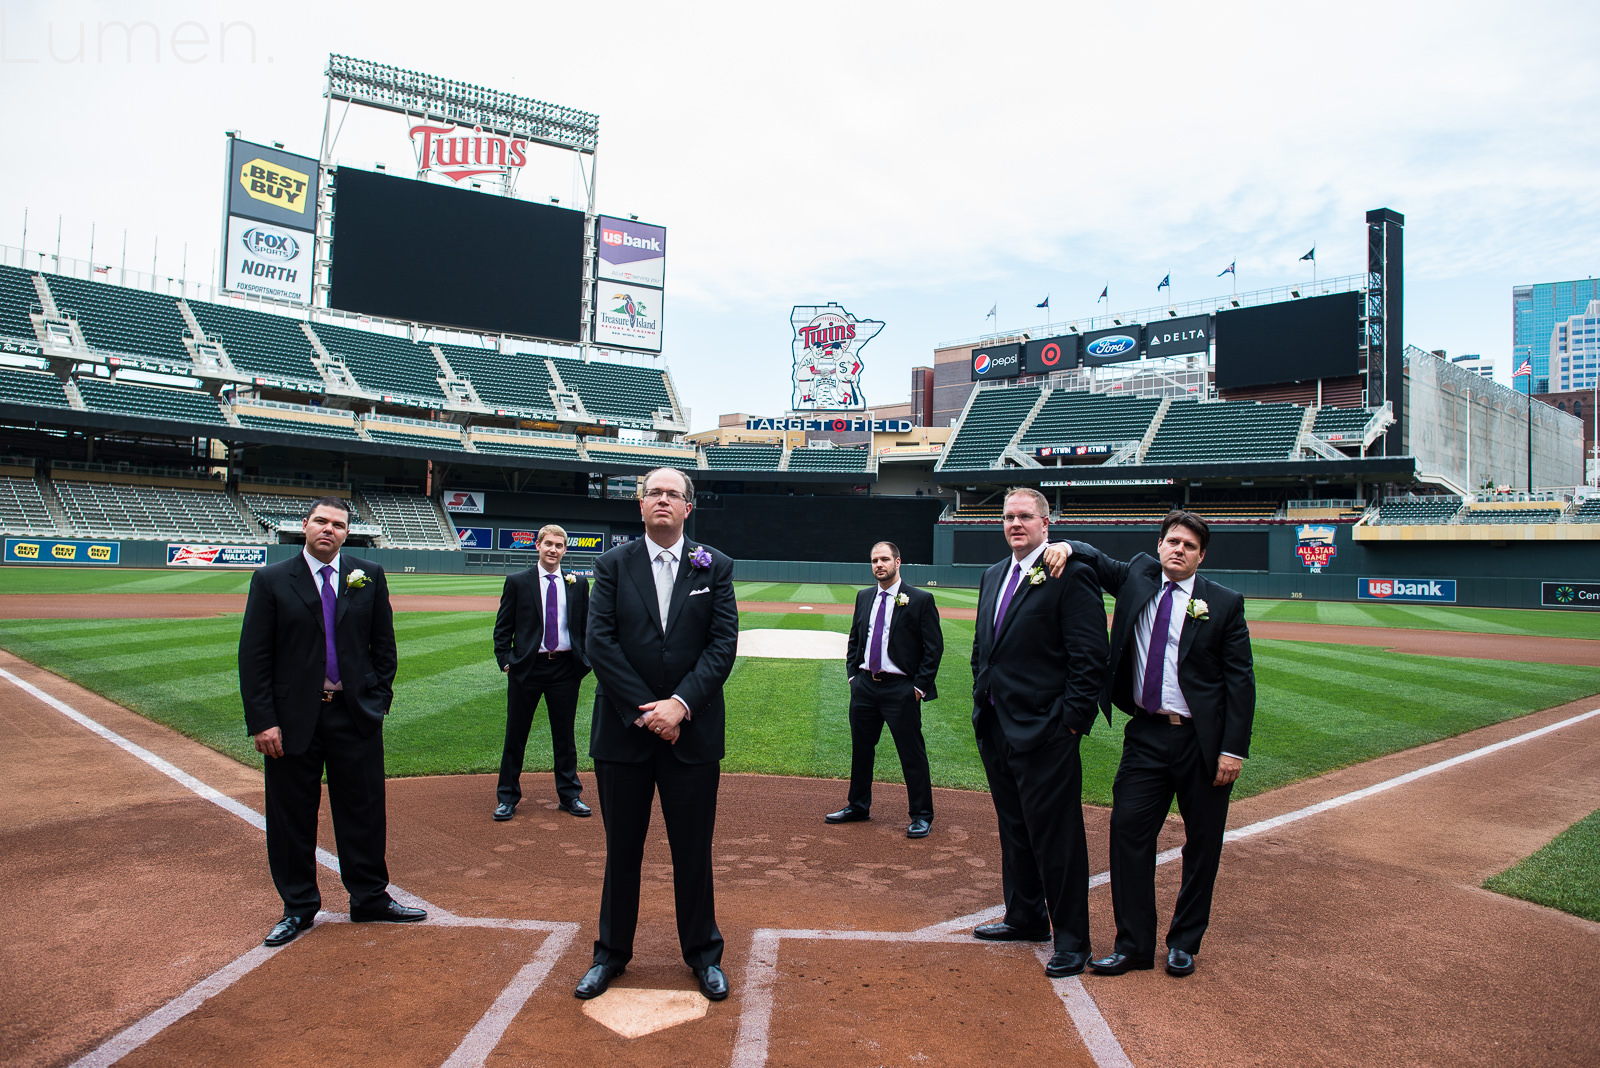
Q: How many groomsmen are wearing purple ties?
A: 5